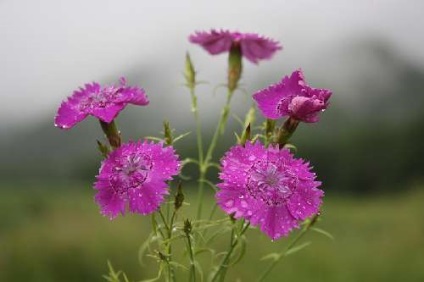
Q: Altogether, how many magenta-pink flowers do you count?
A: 5